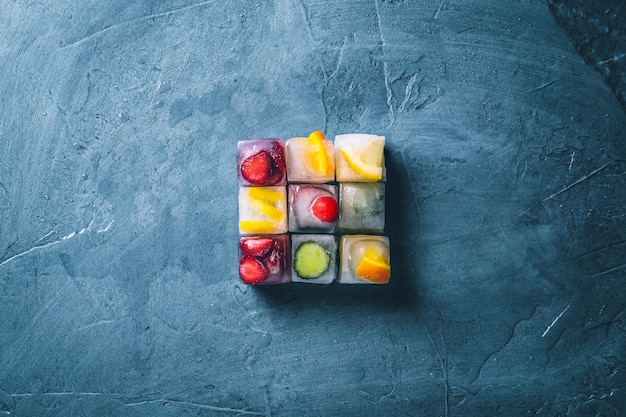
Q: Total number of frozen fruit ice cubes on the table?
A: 9